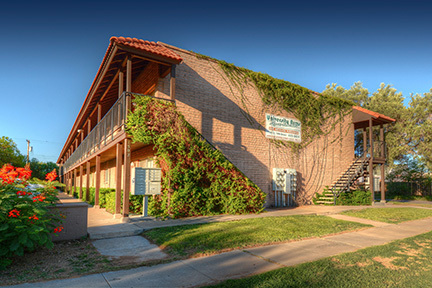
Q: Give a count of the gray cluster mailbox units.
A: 1